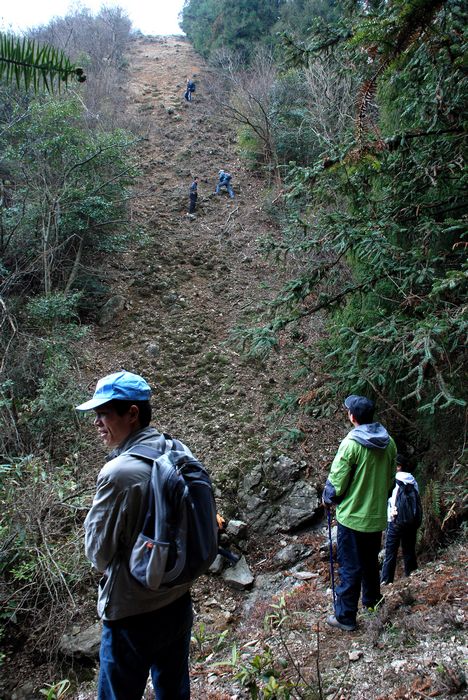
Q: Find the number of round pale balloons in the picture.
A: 0